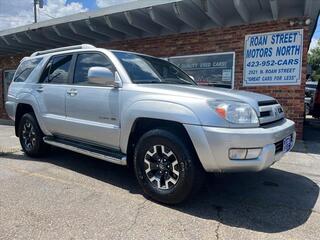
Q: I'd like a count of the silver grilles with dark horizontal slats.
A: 1